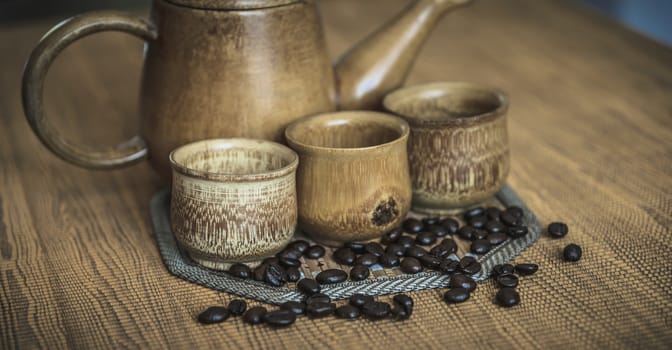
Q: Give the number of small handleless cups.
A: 3